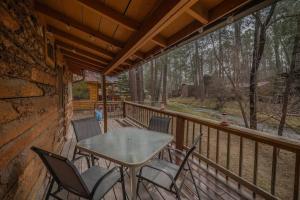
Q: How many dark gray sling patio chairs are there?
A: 4